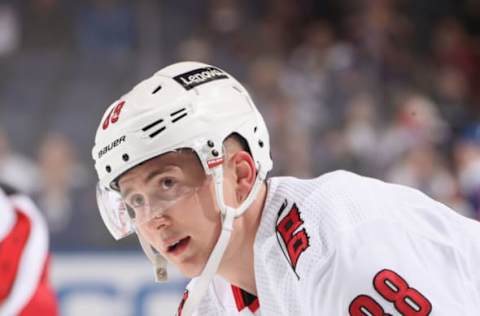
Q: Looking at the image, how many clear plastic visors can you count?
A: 1